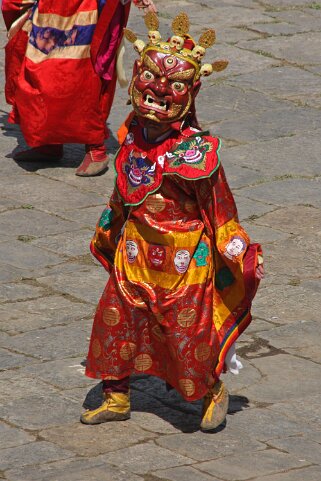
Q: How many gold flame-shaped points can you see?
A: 5